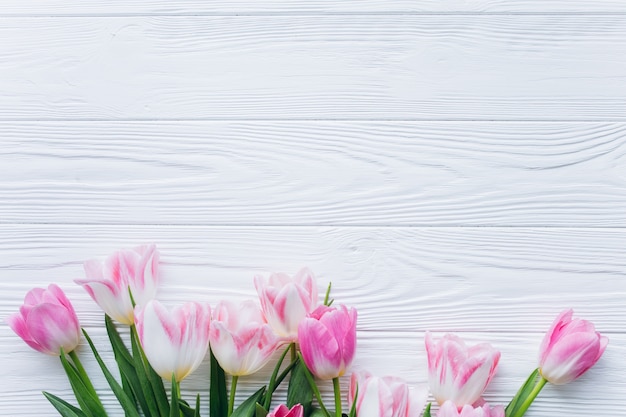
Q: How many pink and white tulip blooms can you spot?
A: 11